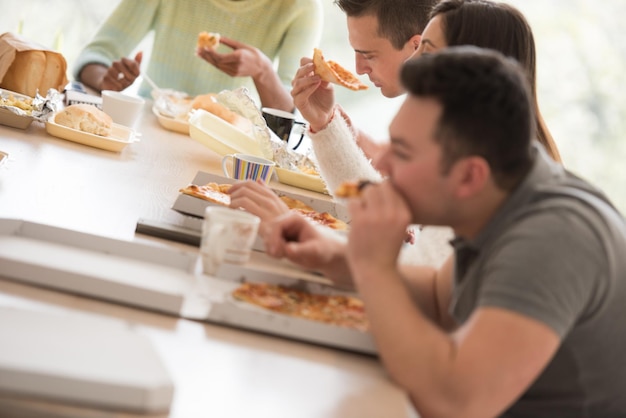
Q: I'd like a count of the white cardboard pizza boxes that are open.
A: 2